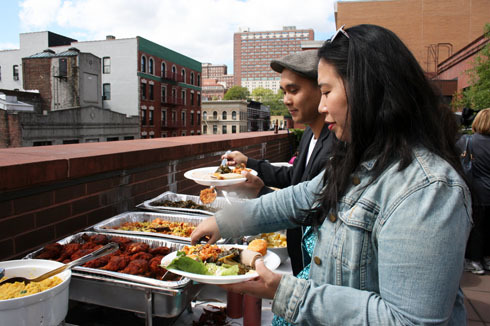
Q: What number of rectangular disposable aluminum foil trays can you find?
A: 3